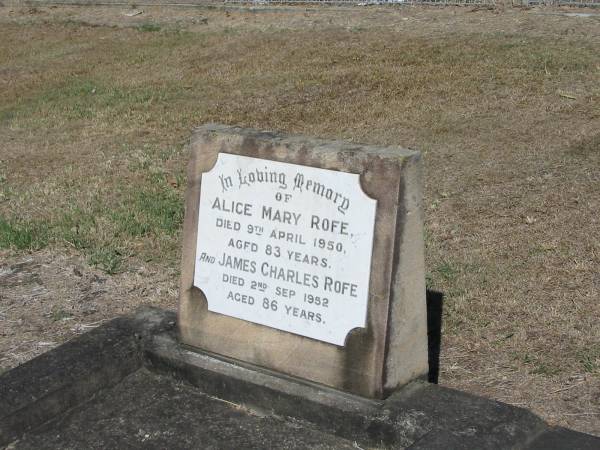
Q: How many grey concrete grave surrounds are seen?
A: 1